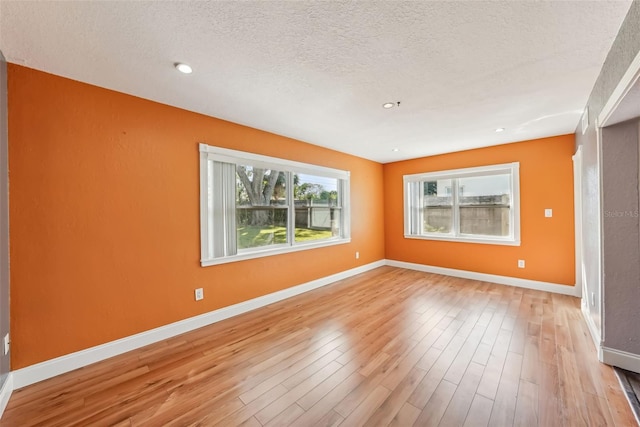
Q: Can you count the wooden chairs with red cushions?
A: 0